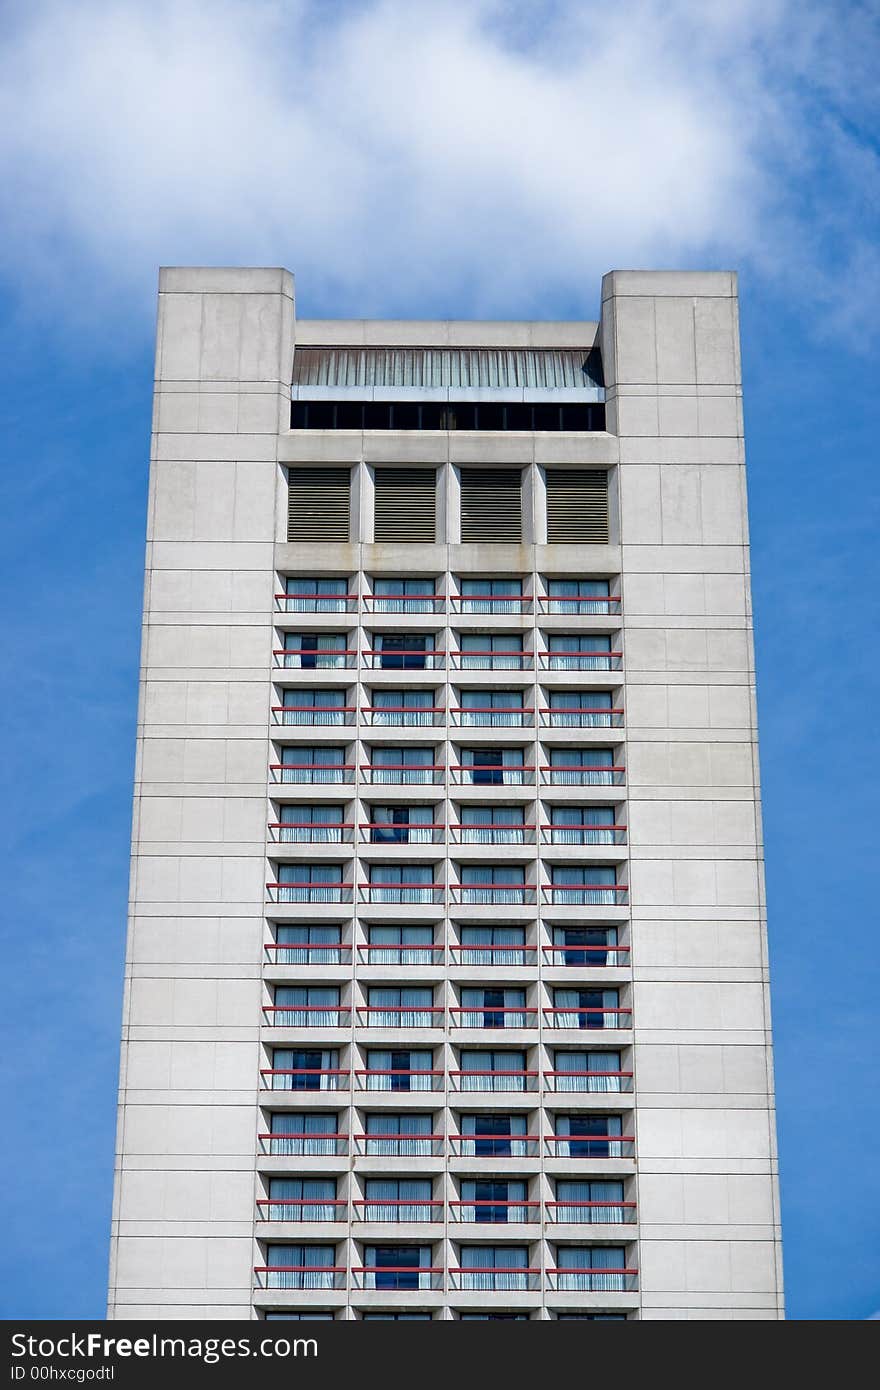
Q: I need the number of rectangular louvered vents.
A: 4